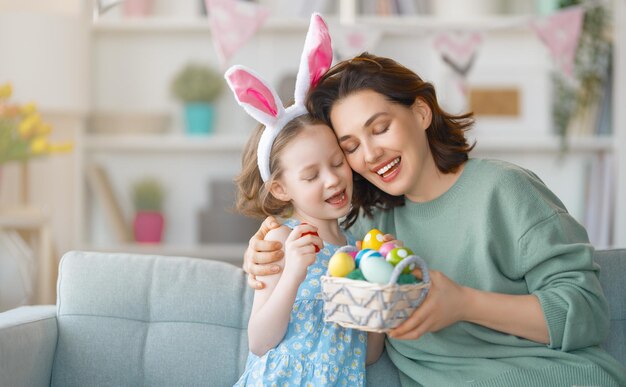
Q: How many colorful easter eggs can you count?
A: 8